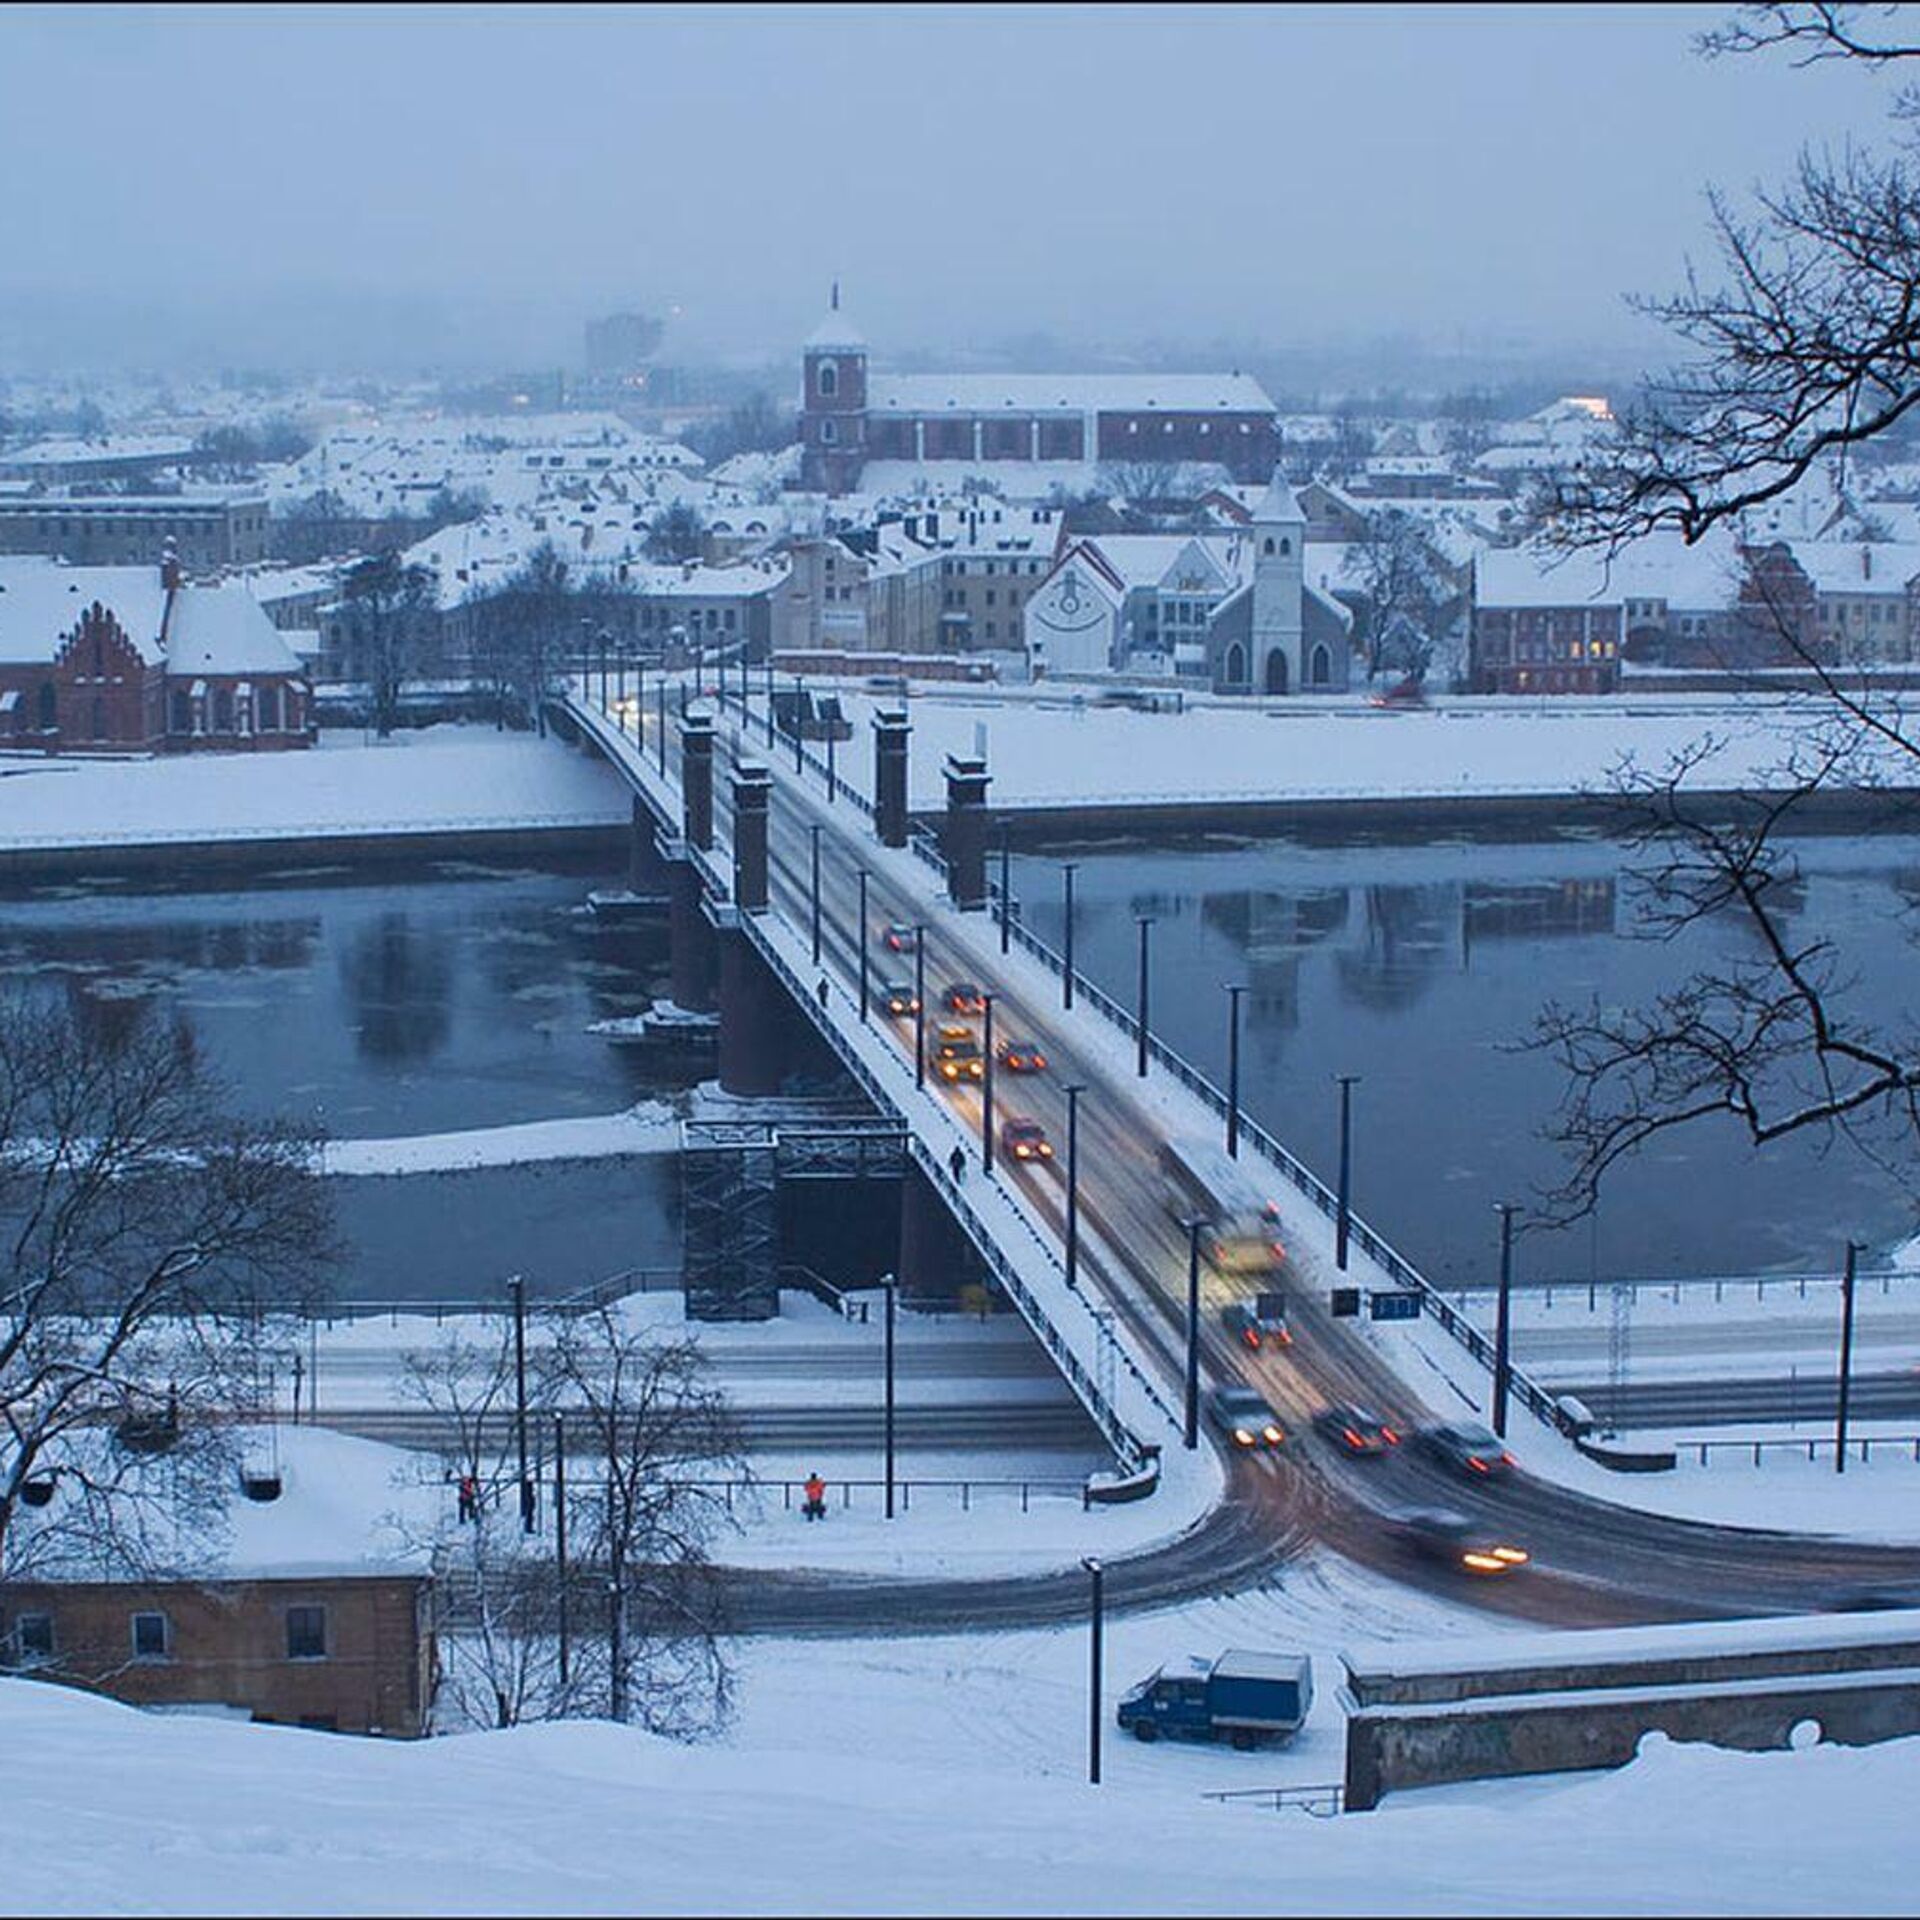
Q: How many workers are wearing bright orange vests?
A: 2